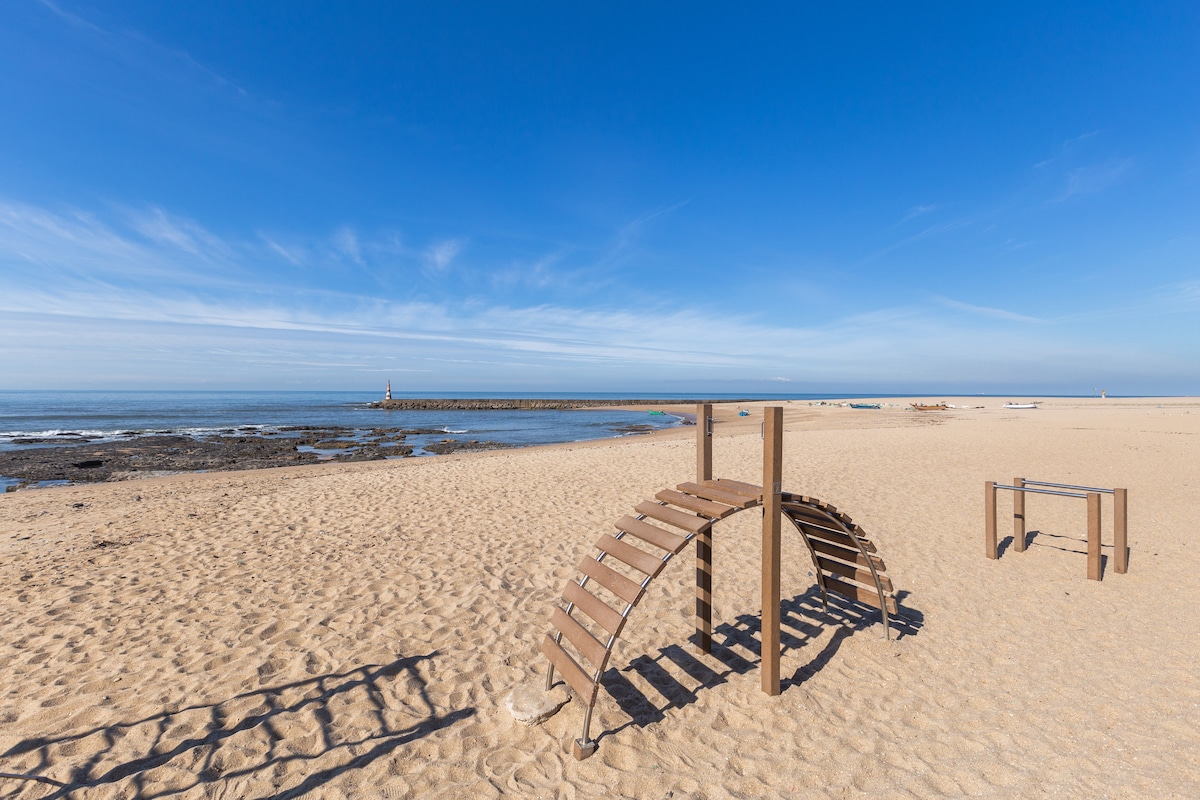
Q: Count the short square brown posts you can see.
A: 4